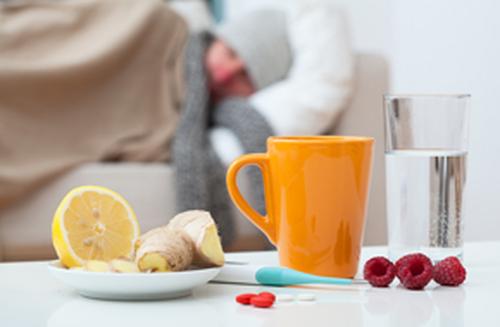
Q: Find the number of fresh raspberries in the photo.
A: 3